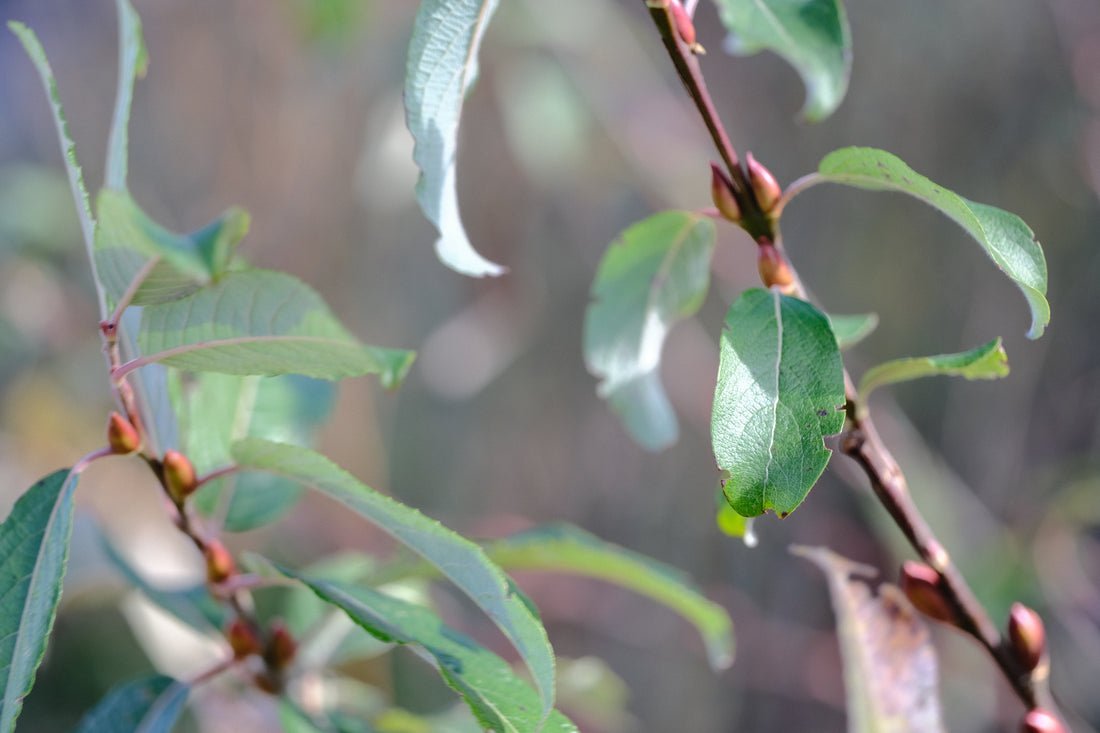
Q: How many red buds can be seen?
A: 12